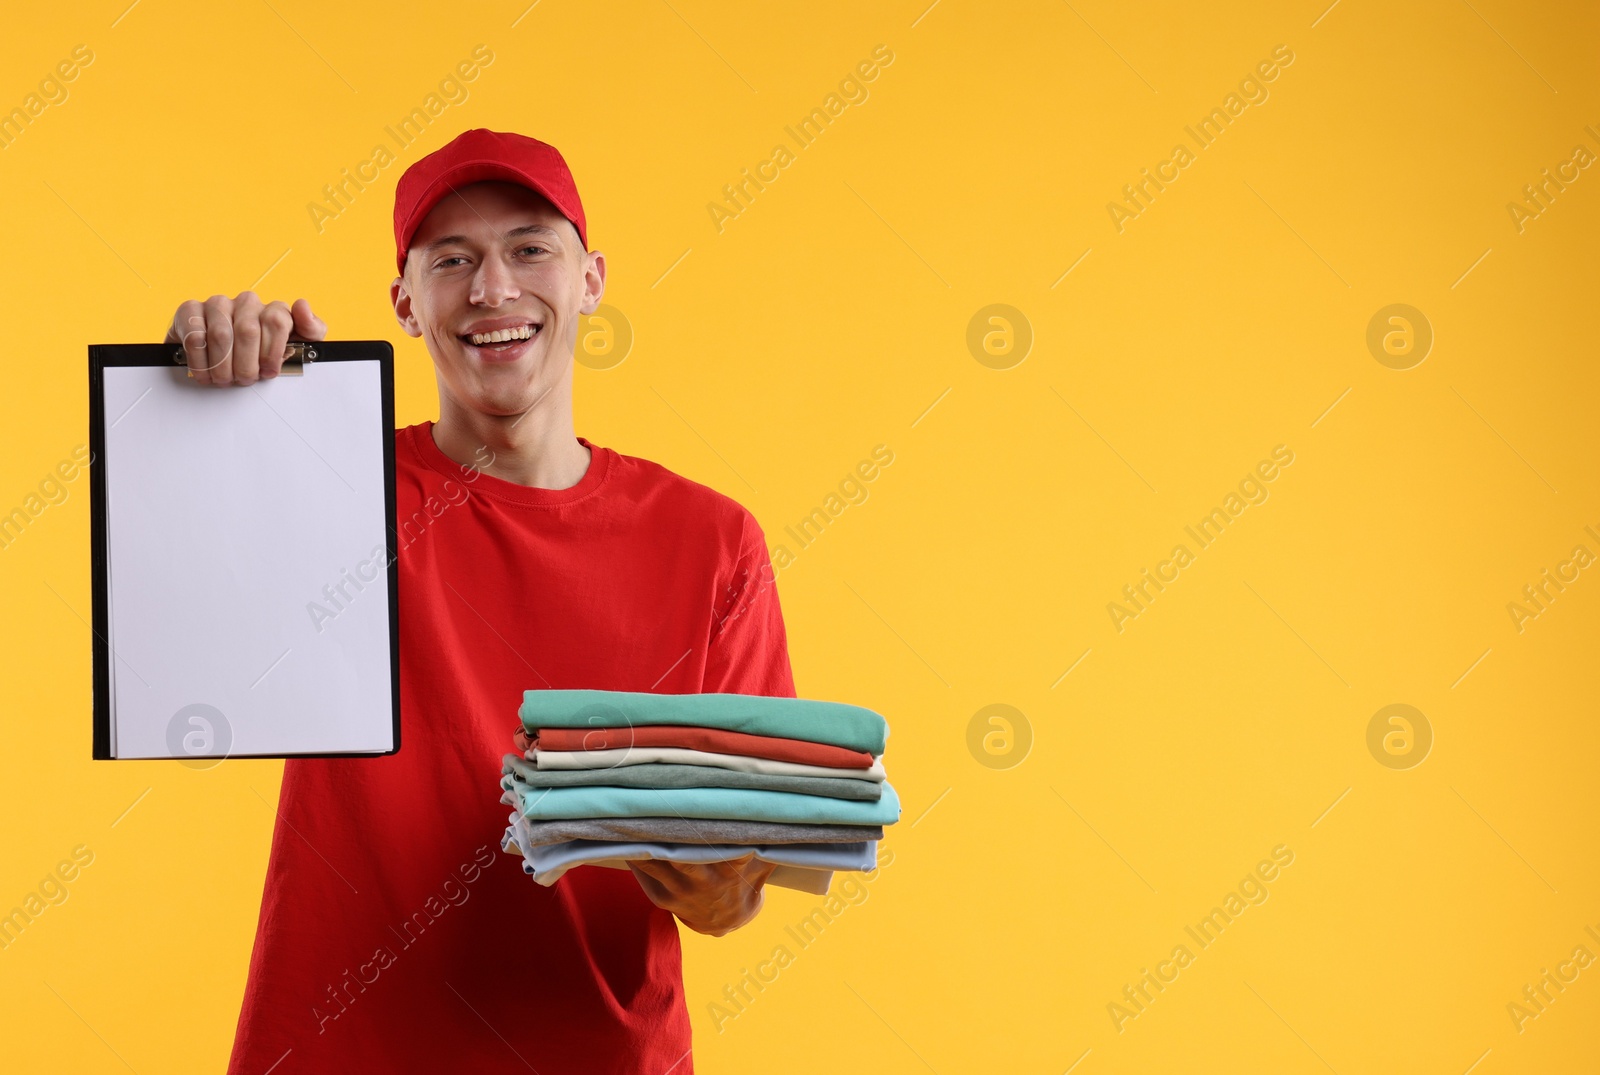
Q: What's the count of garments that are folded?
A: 7